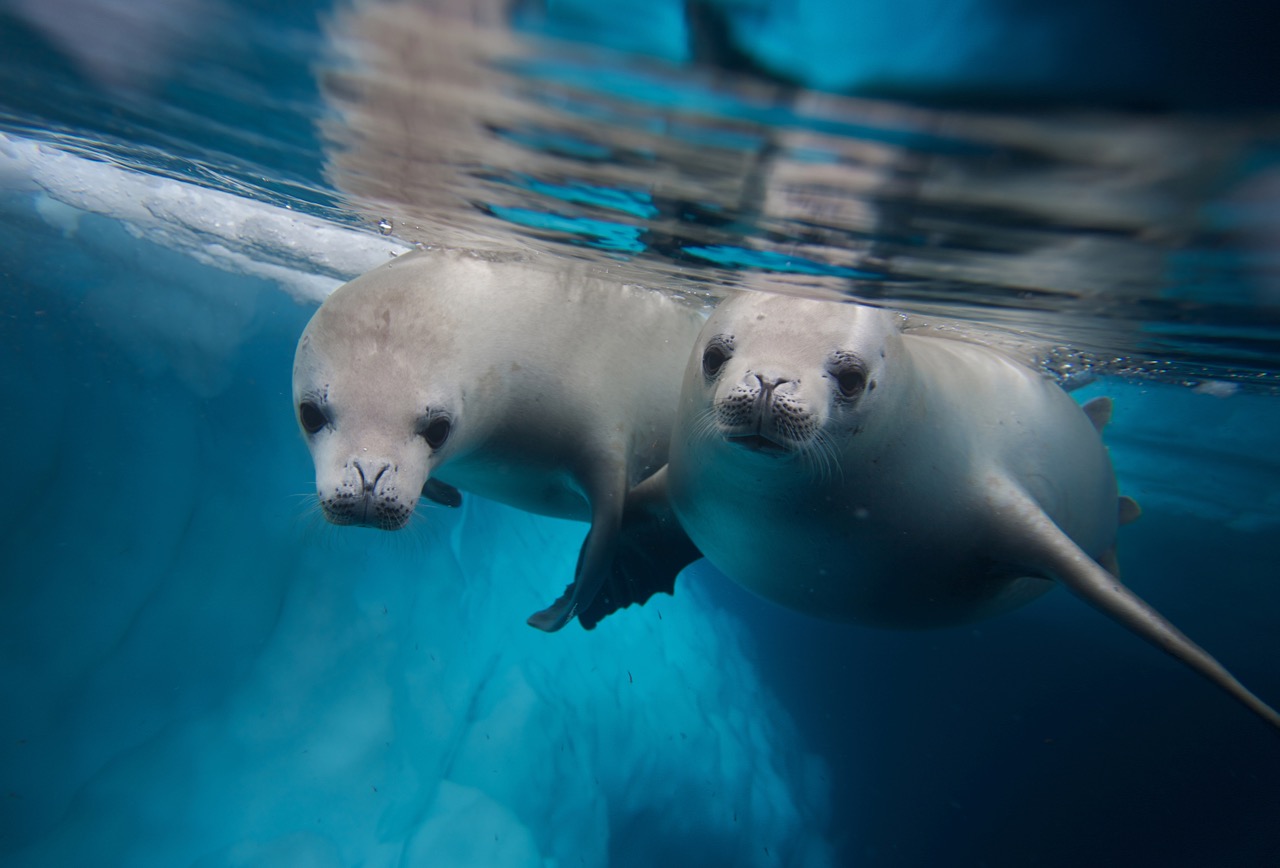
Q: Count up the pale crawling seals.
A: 0